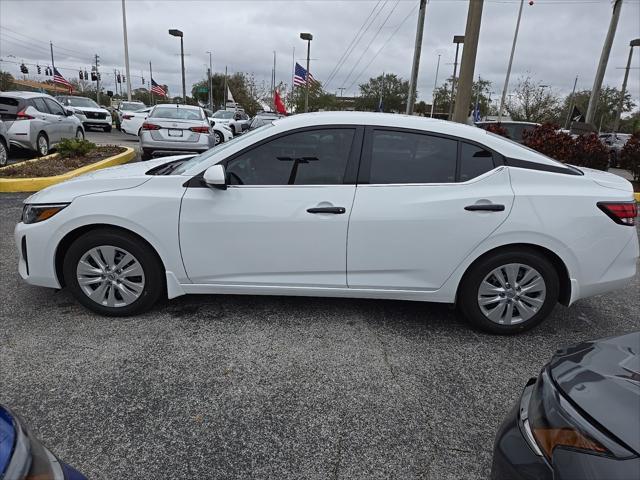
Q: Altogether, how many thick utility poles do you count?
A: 3